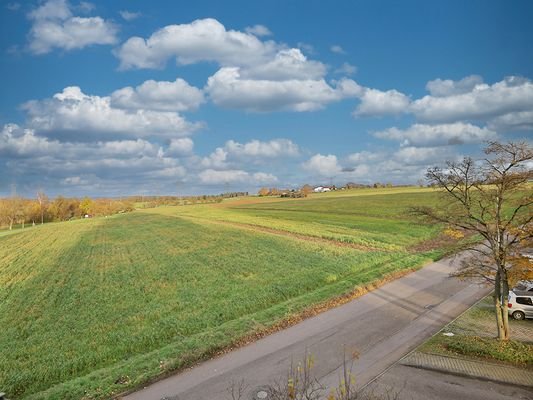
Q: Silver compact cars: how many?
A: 1